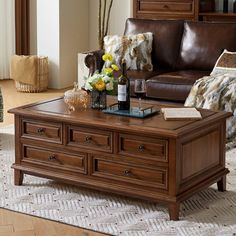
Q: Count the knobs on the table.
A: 5